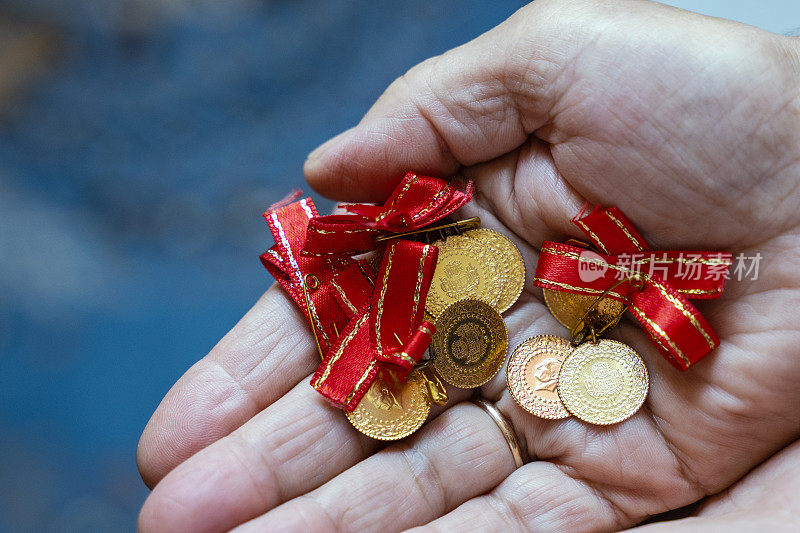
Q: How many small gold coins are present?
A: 7